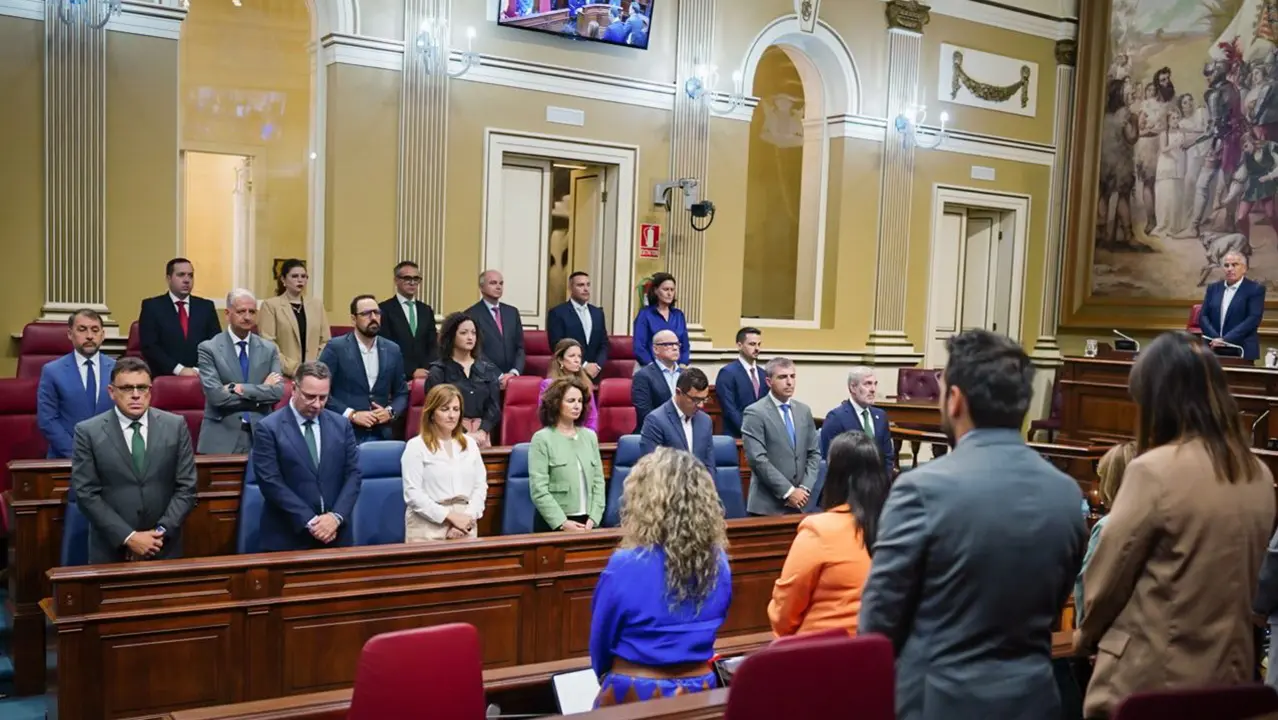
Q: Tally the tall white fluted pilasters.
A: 5